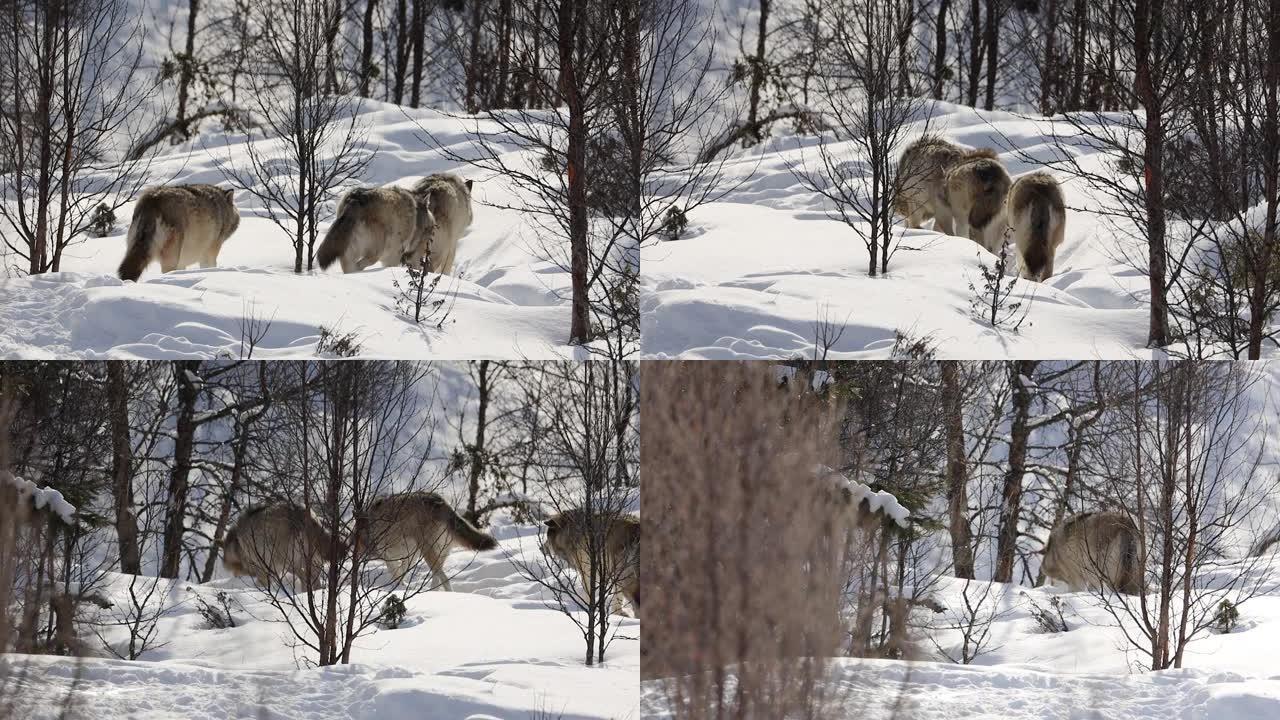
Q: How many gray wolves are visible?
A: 10